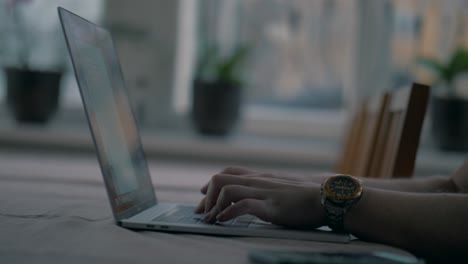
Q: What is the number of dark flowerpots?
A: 3